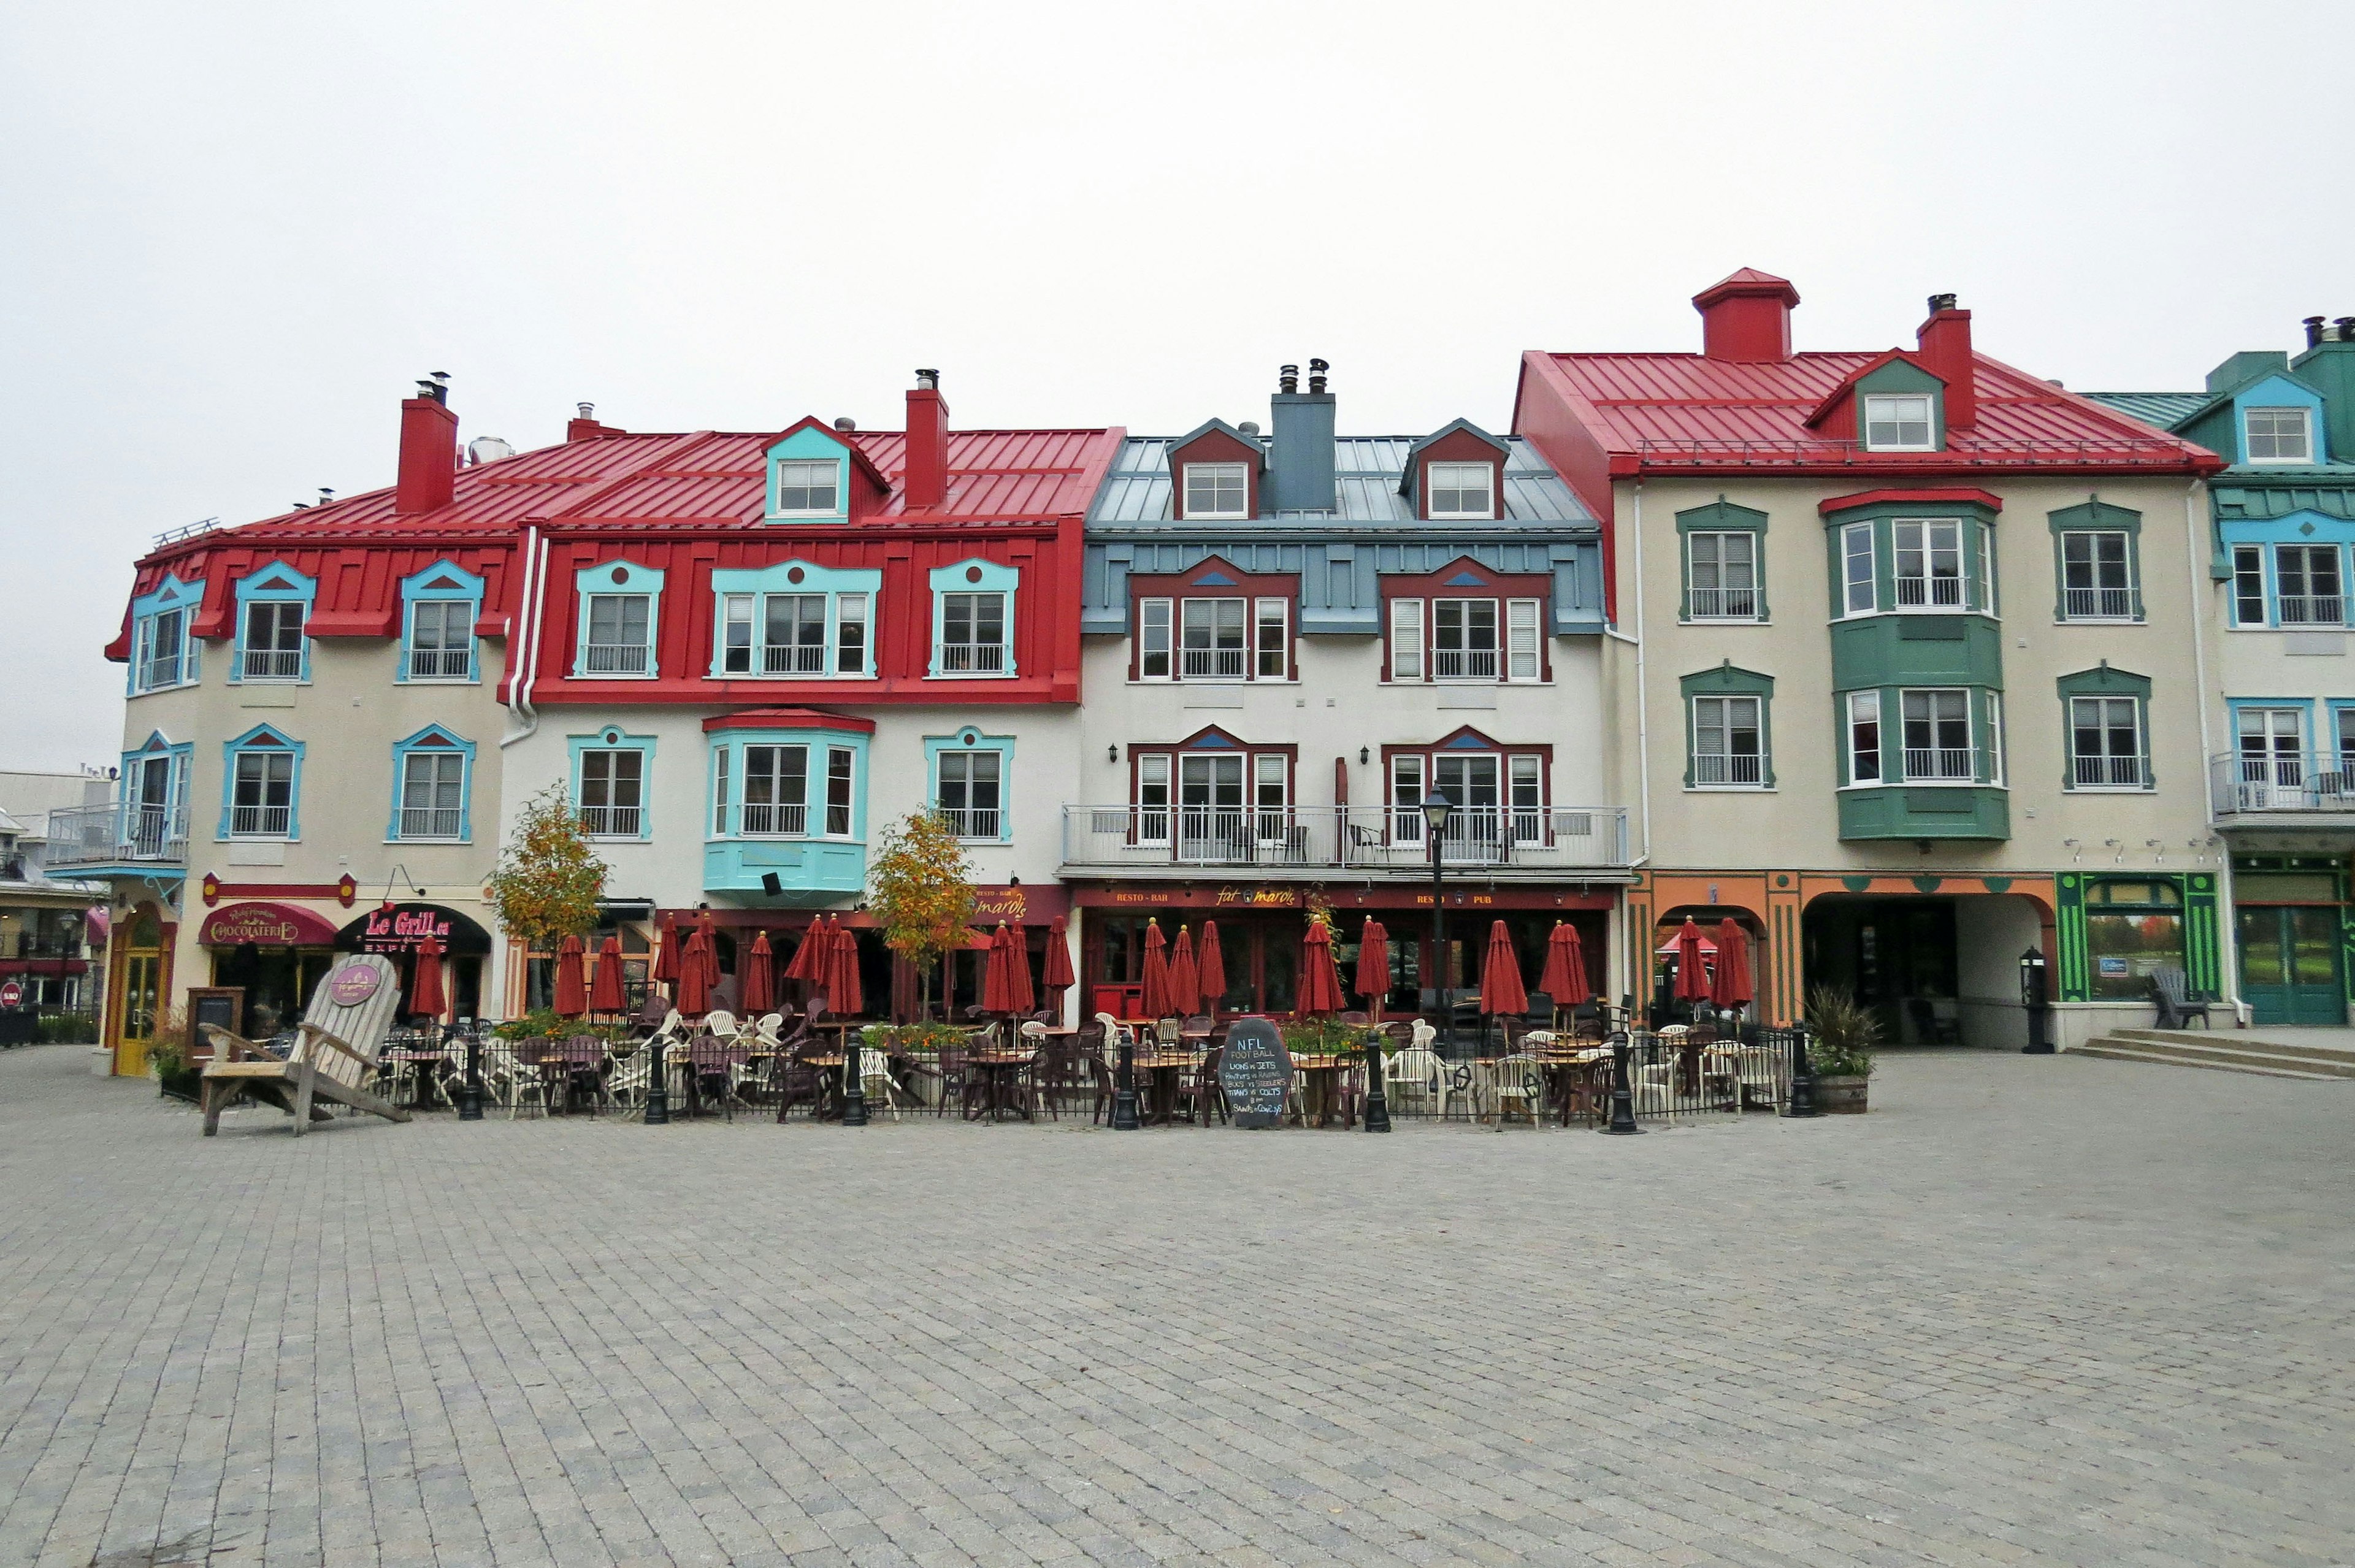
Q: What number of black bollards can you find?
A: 7